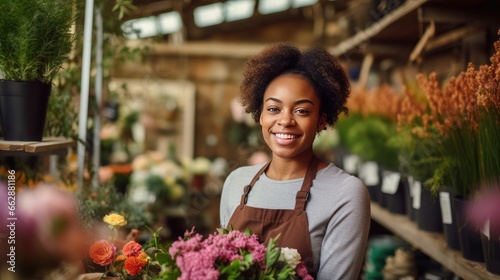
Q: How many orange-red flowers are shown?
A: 3